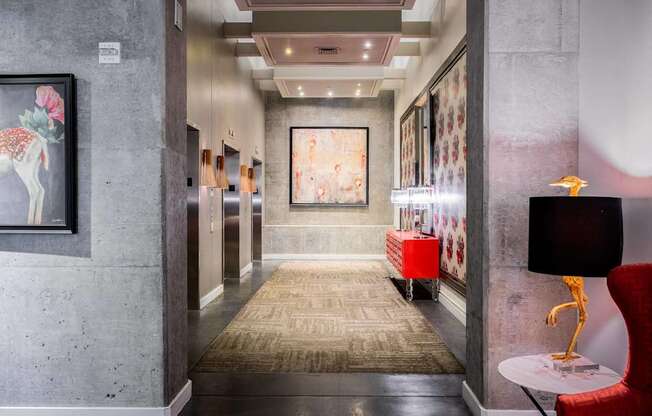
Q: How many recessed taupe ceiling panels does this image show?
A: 3